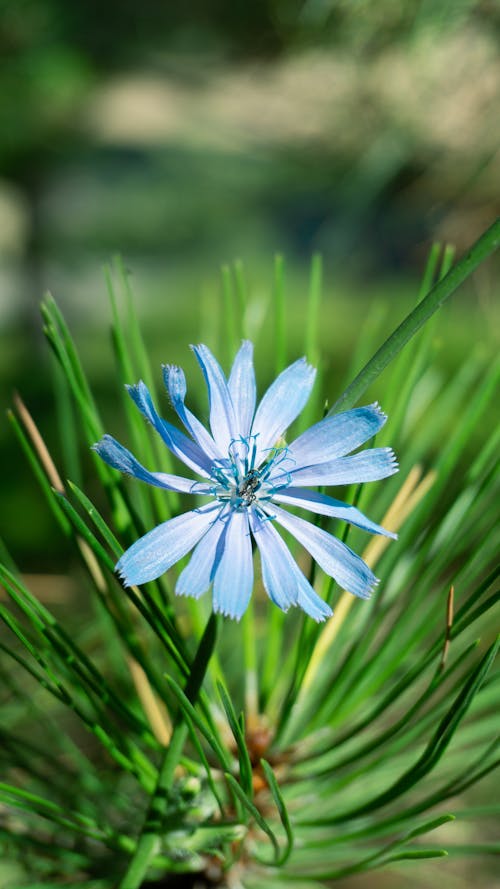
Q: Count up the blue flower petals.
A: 15